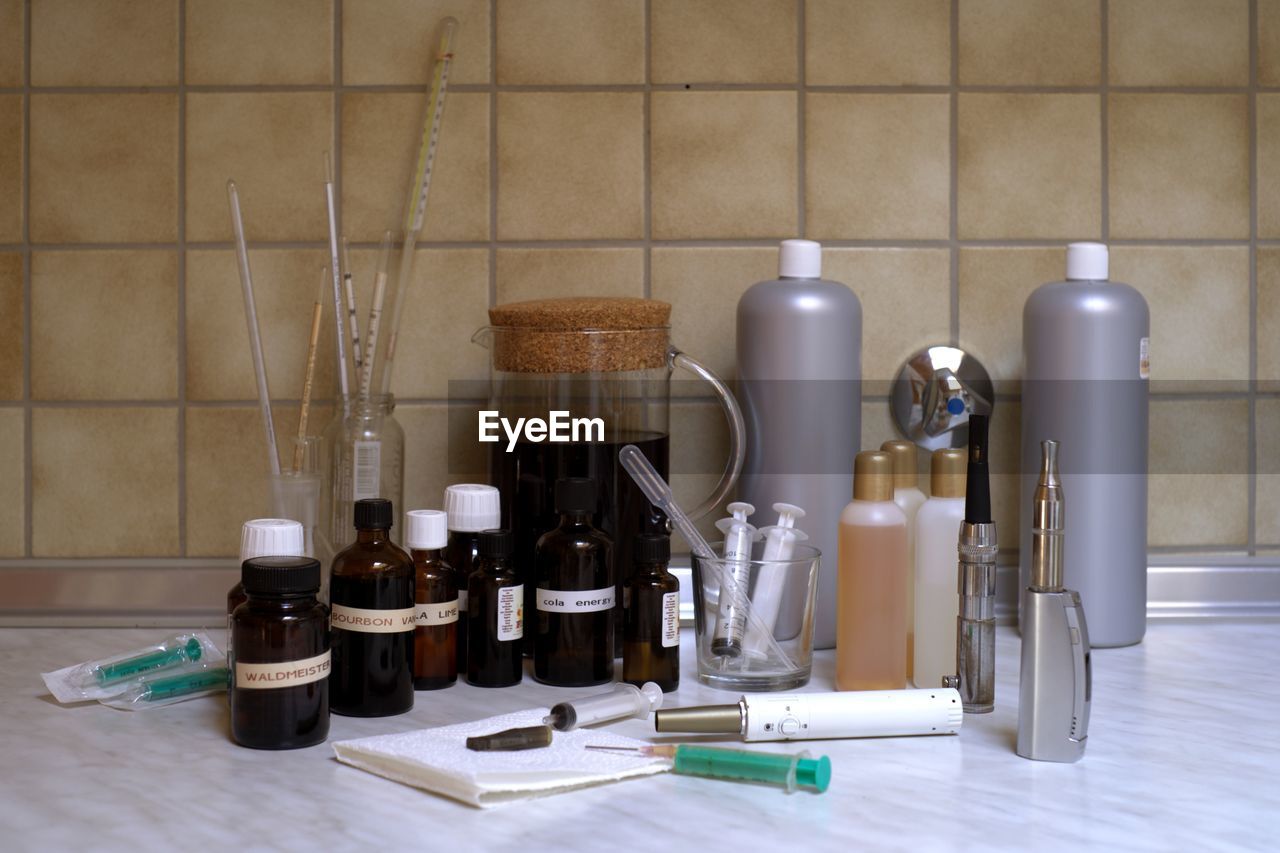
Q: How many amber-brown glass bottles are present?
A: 8